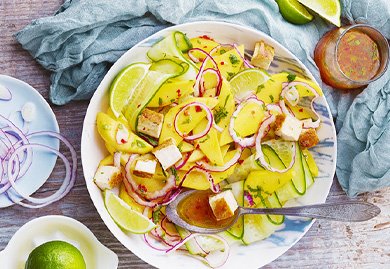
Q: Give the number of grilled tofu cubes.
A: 8